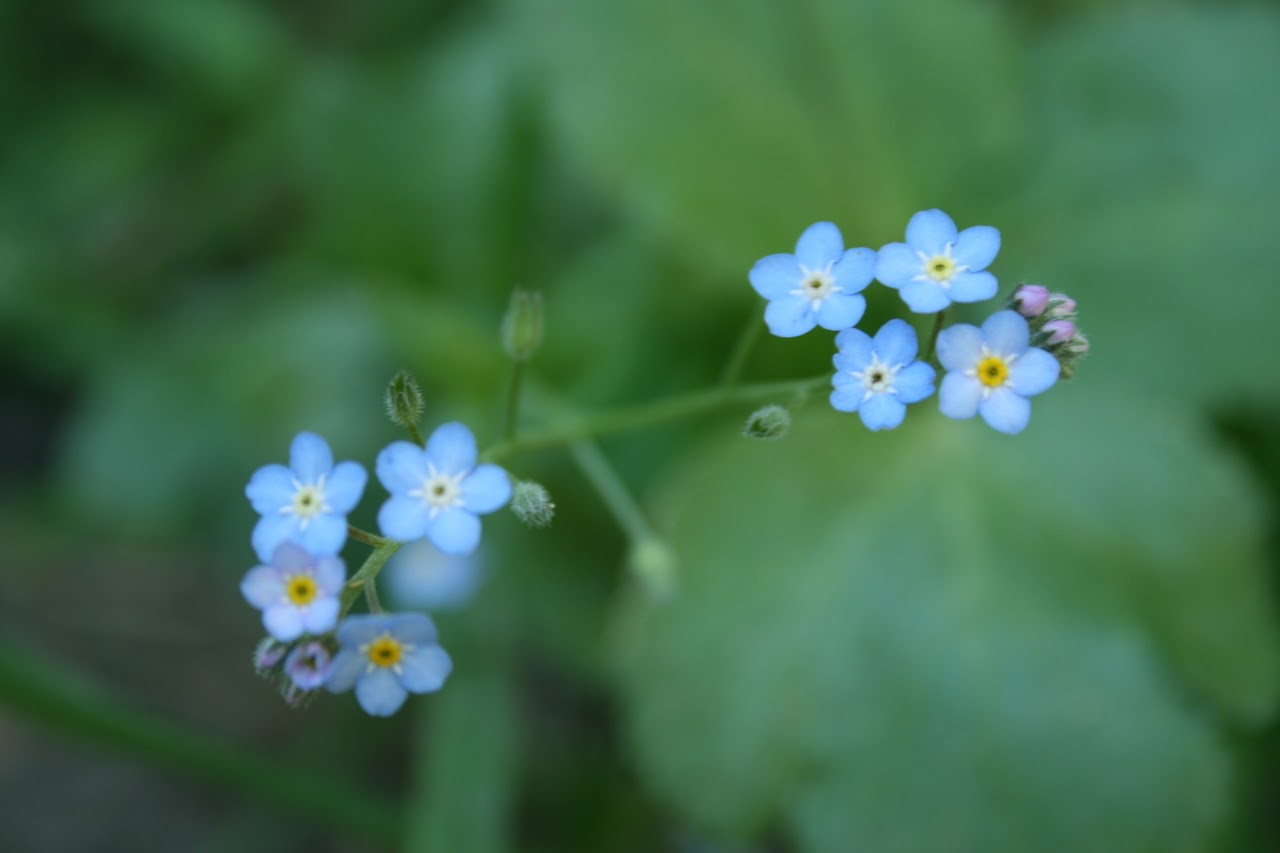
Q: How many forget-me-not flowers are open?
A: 8